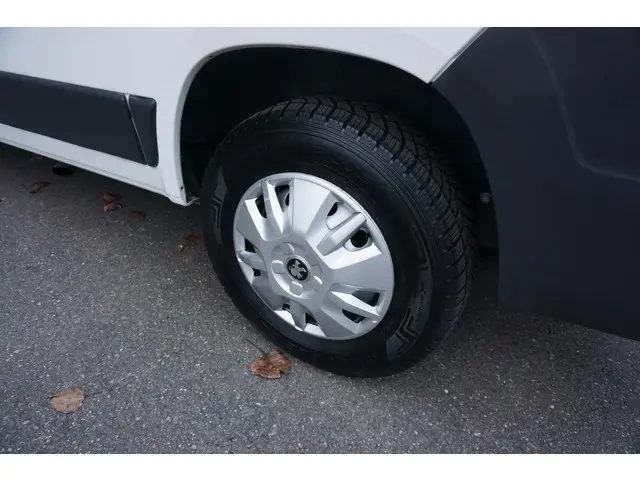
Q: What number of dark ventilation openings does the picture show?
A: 10